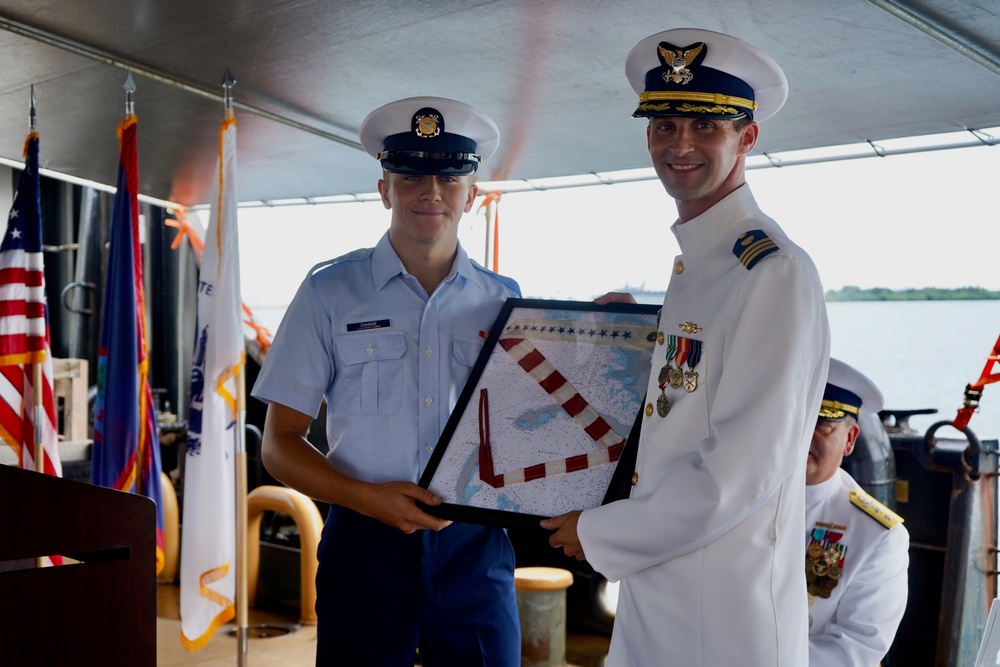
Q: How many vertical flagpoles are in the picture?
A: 3